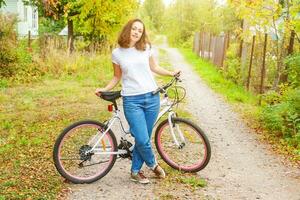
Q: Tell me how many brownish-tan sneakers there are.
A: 2